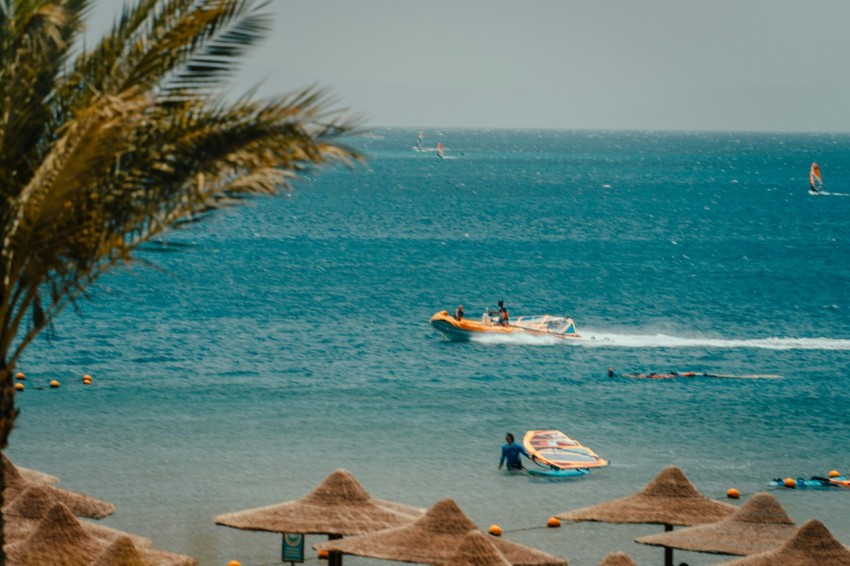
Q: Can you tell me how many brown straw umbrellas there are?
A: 11